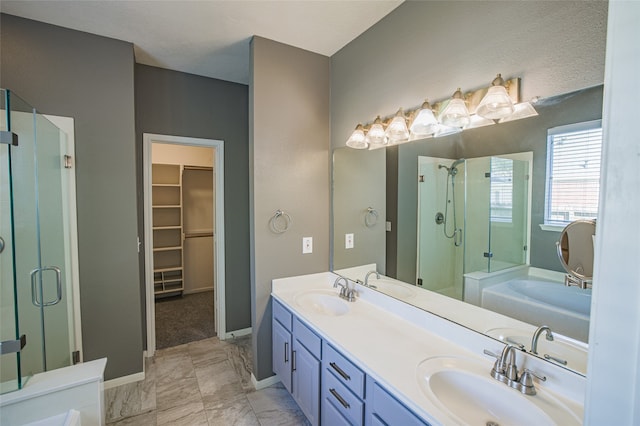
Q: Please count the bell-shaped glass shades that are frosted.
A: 6